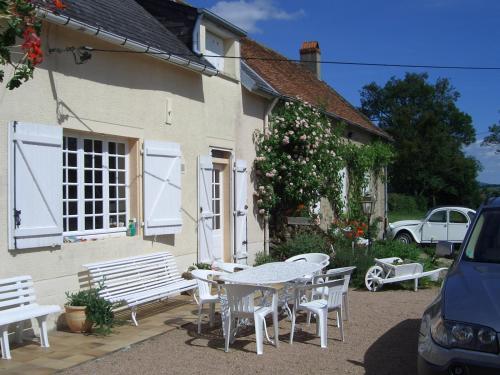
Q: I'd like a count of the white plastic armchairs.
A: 6